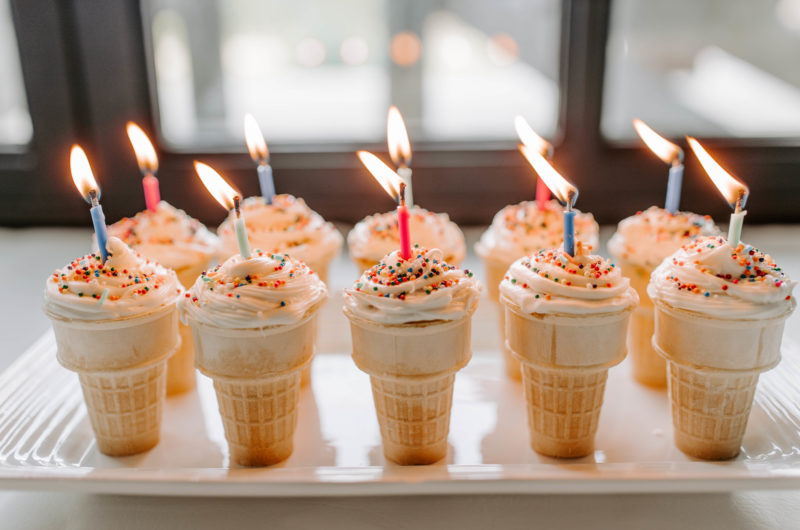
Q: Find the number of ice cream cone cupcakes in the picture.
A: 10